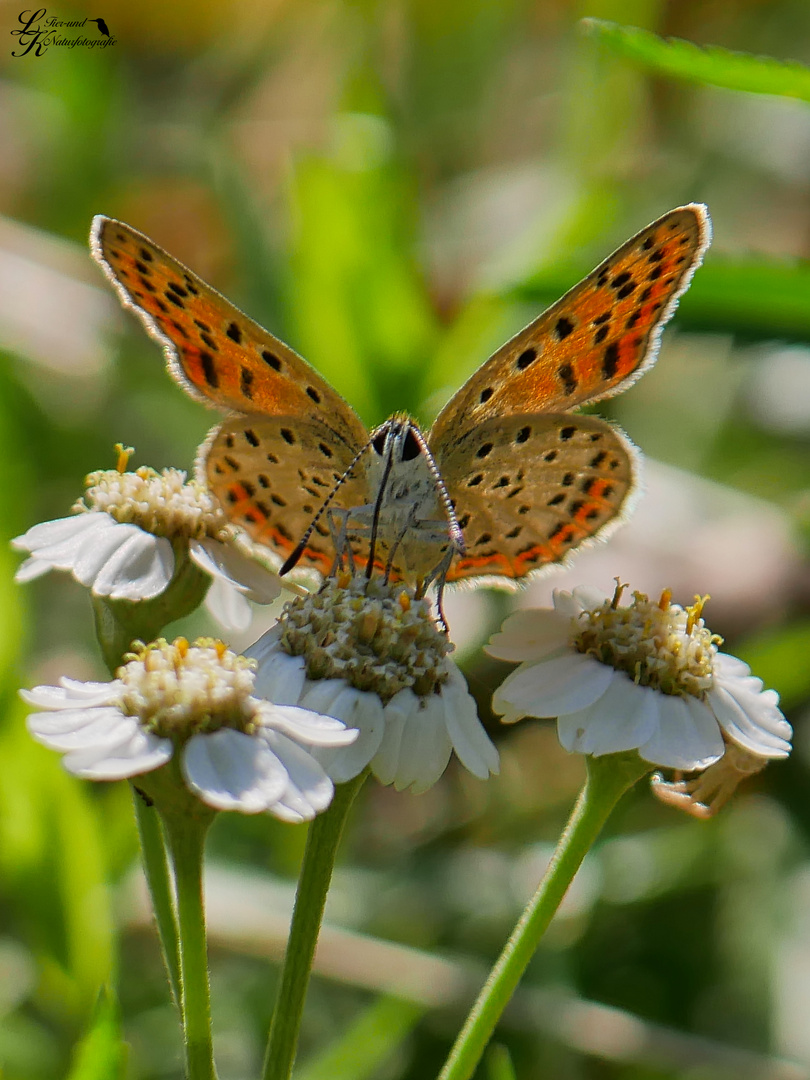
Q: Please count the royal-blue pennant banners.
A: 0